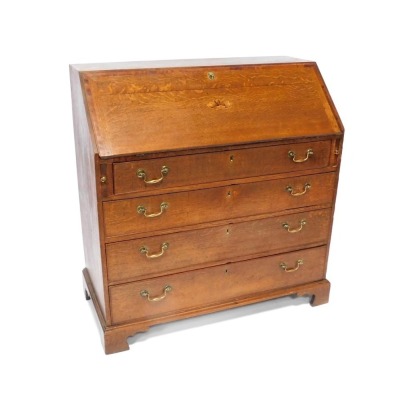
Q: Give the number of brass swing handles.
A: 8